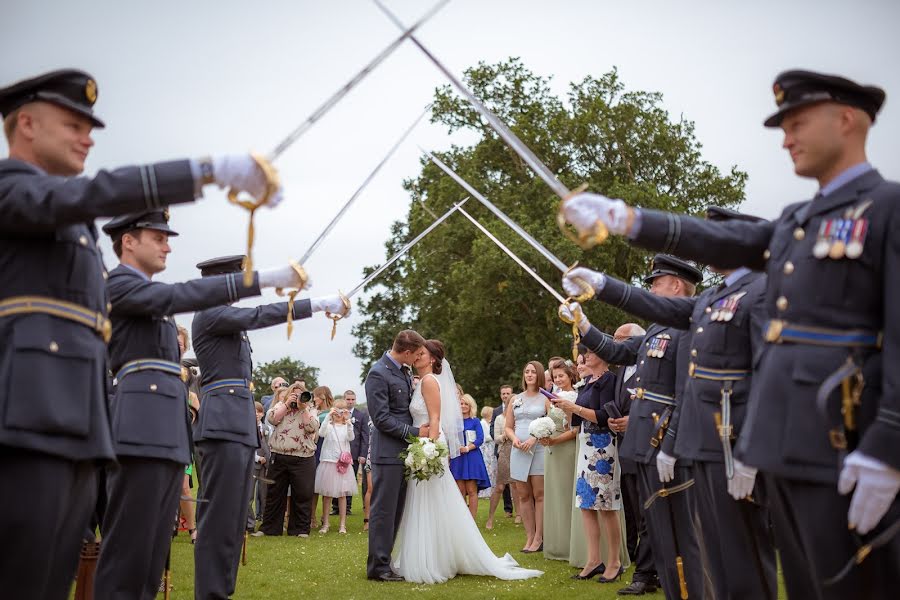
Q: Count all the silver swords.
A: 6